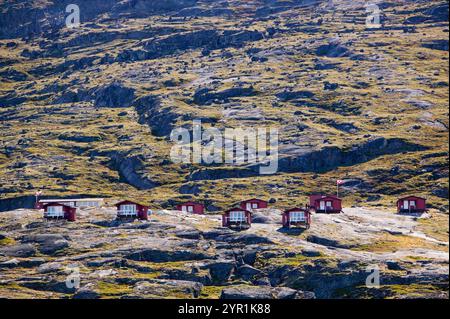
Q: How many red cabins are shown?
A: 8